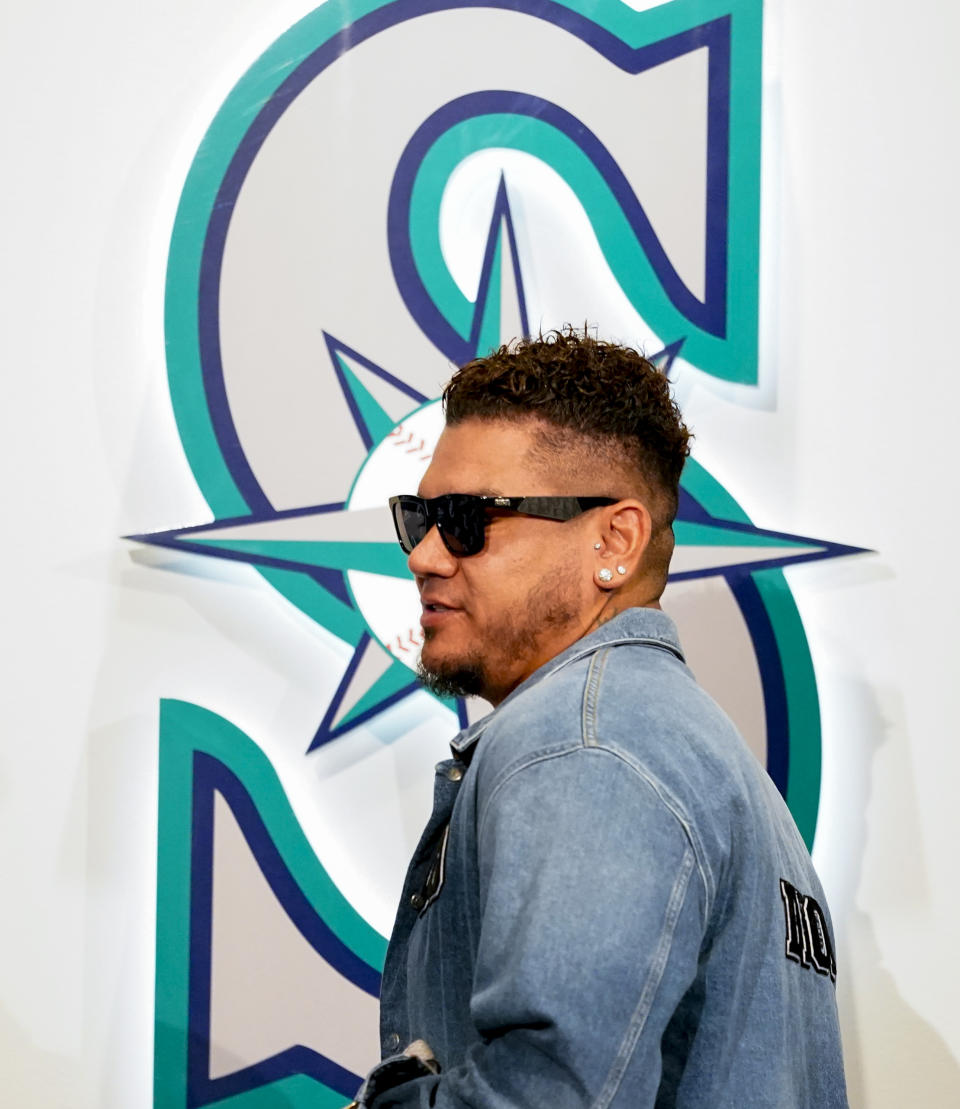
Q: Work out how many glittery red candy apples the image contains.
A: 0